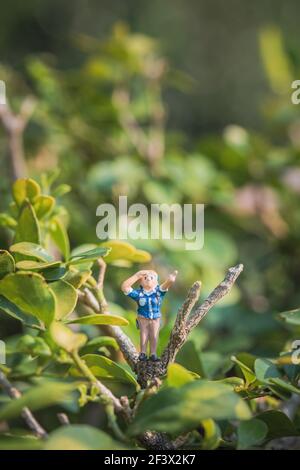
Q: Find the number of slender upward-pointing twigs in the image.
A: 2